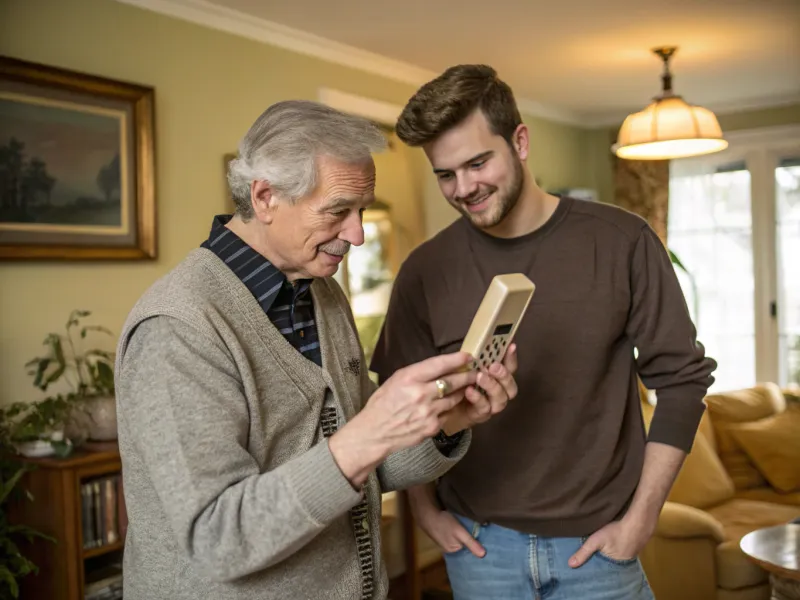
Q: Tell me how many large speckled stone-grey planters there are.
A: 1